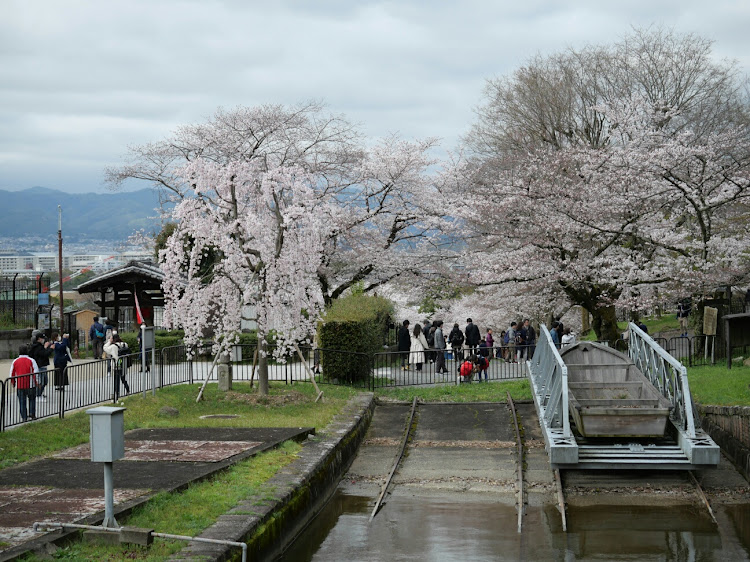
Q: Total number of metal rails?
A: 4